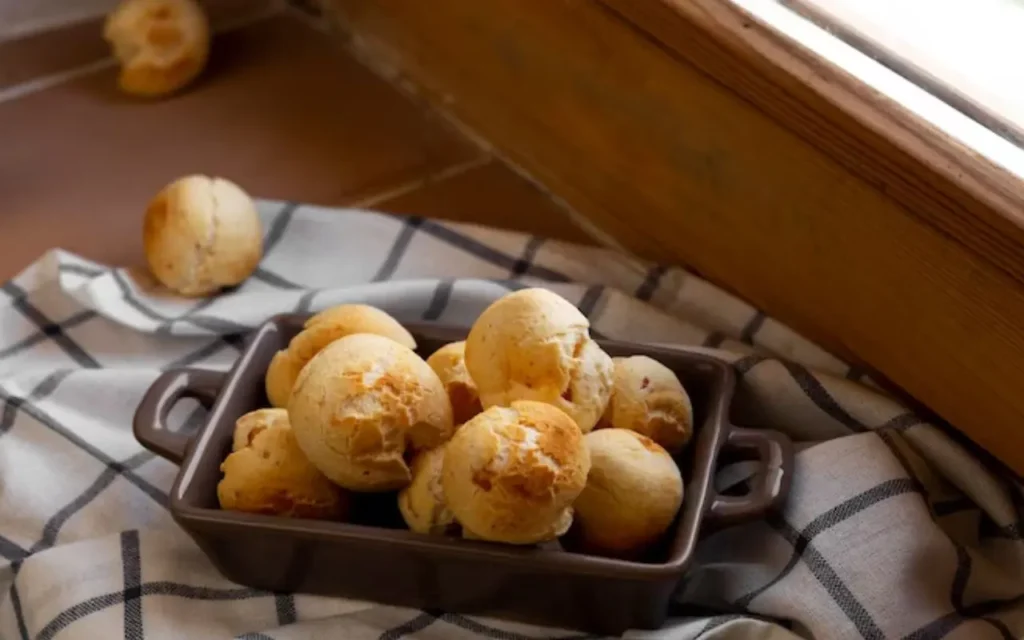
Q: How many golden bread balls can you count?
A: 11